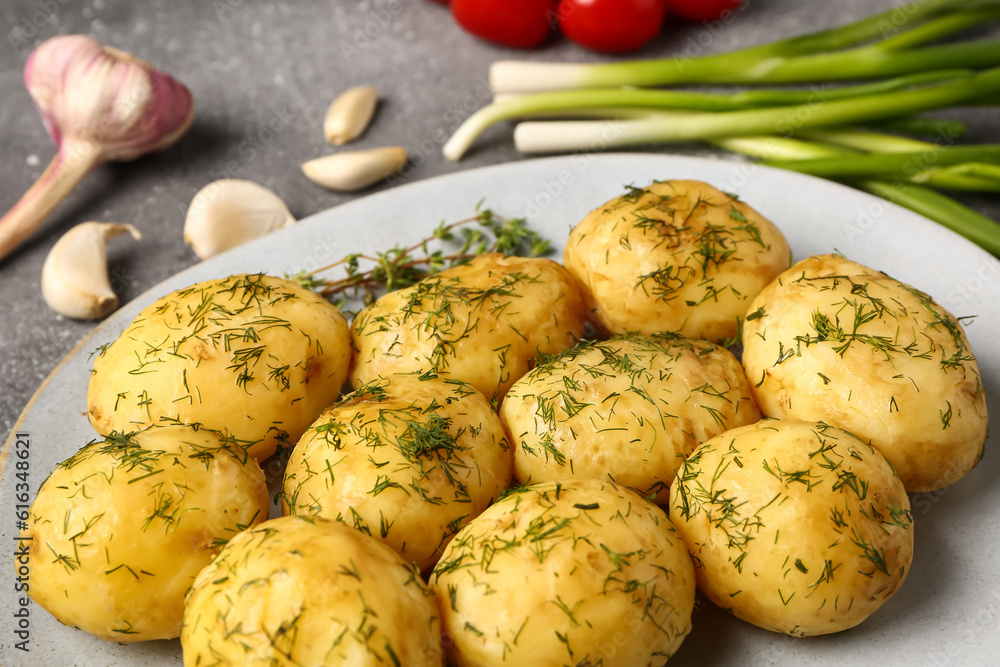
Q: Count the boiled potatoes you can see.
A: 10